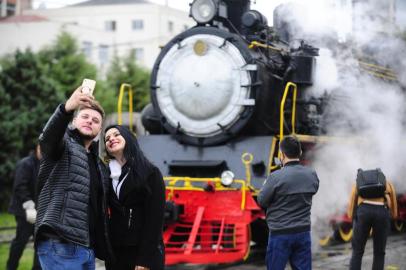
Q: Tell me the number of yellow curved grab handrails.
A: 2